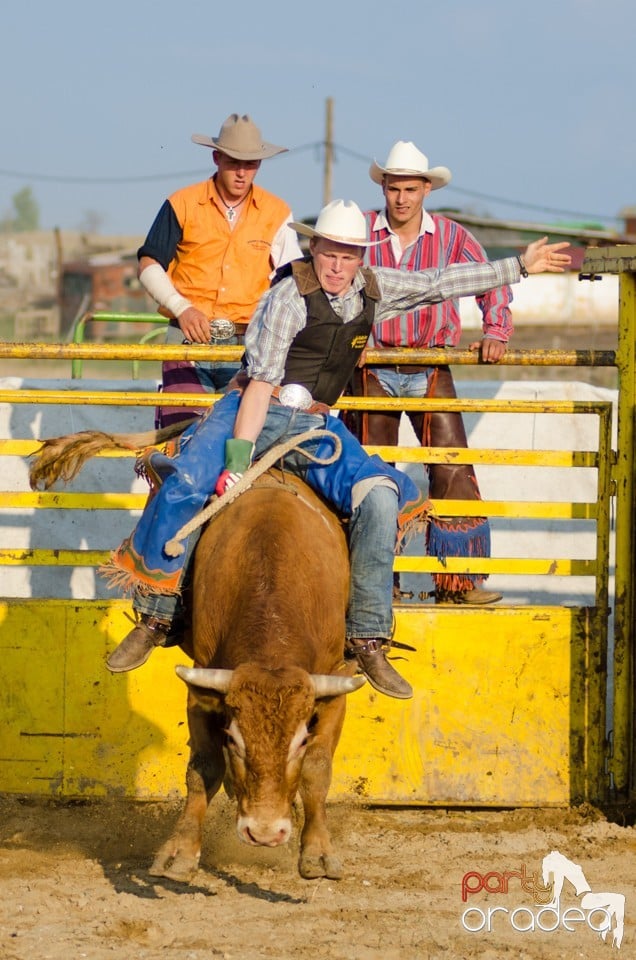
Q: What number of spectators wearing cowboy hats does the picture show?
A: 2